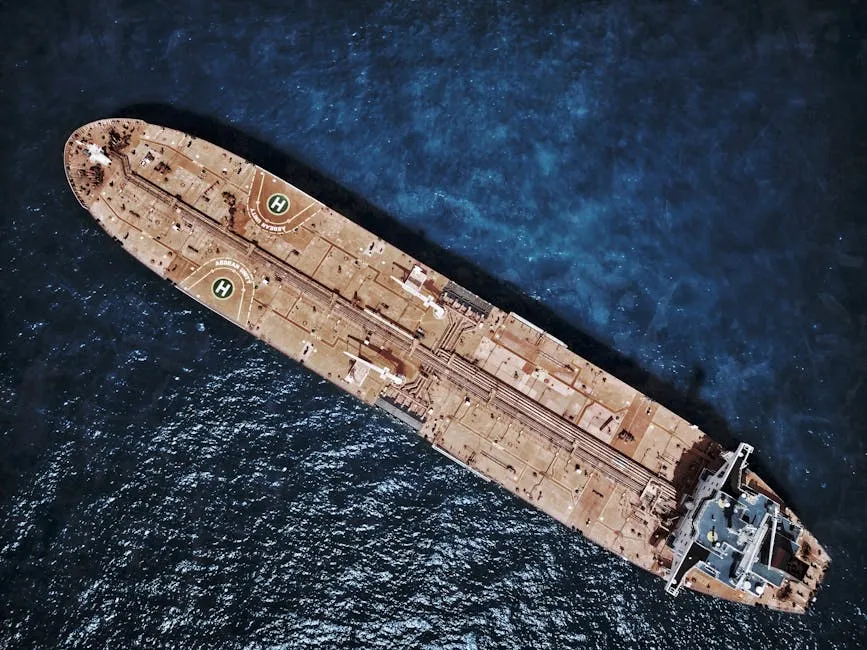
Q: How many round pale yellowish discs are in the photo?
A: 2